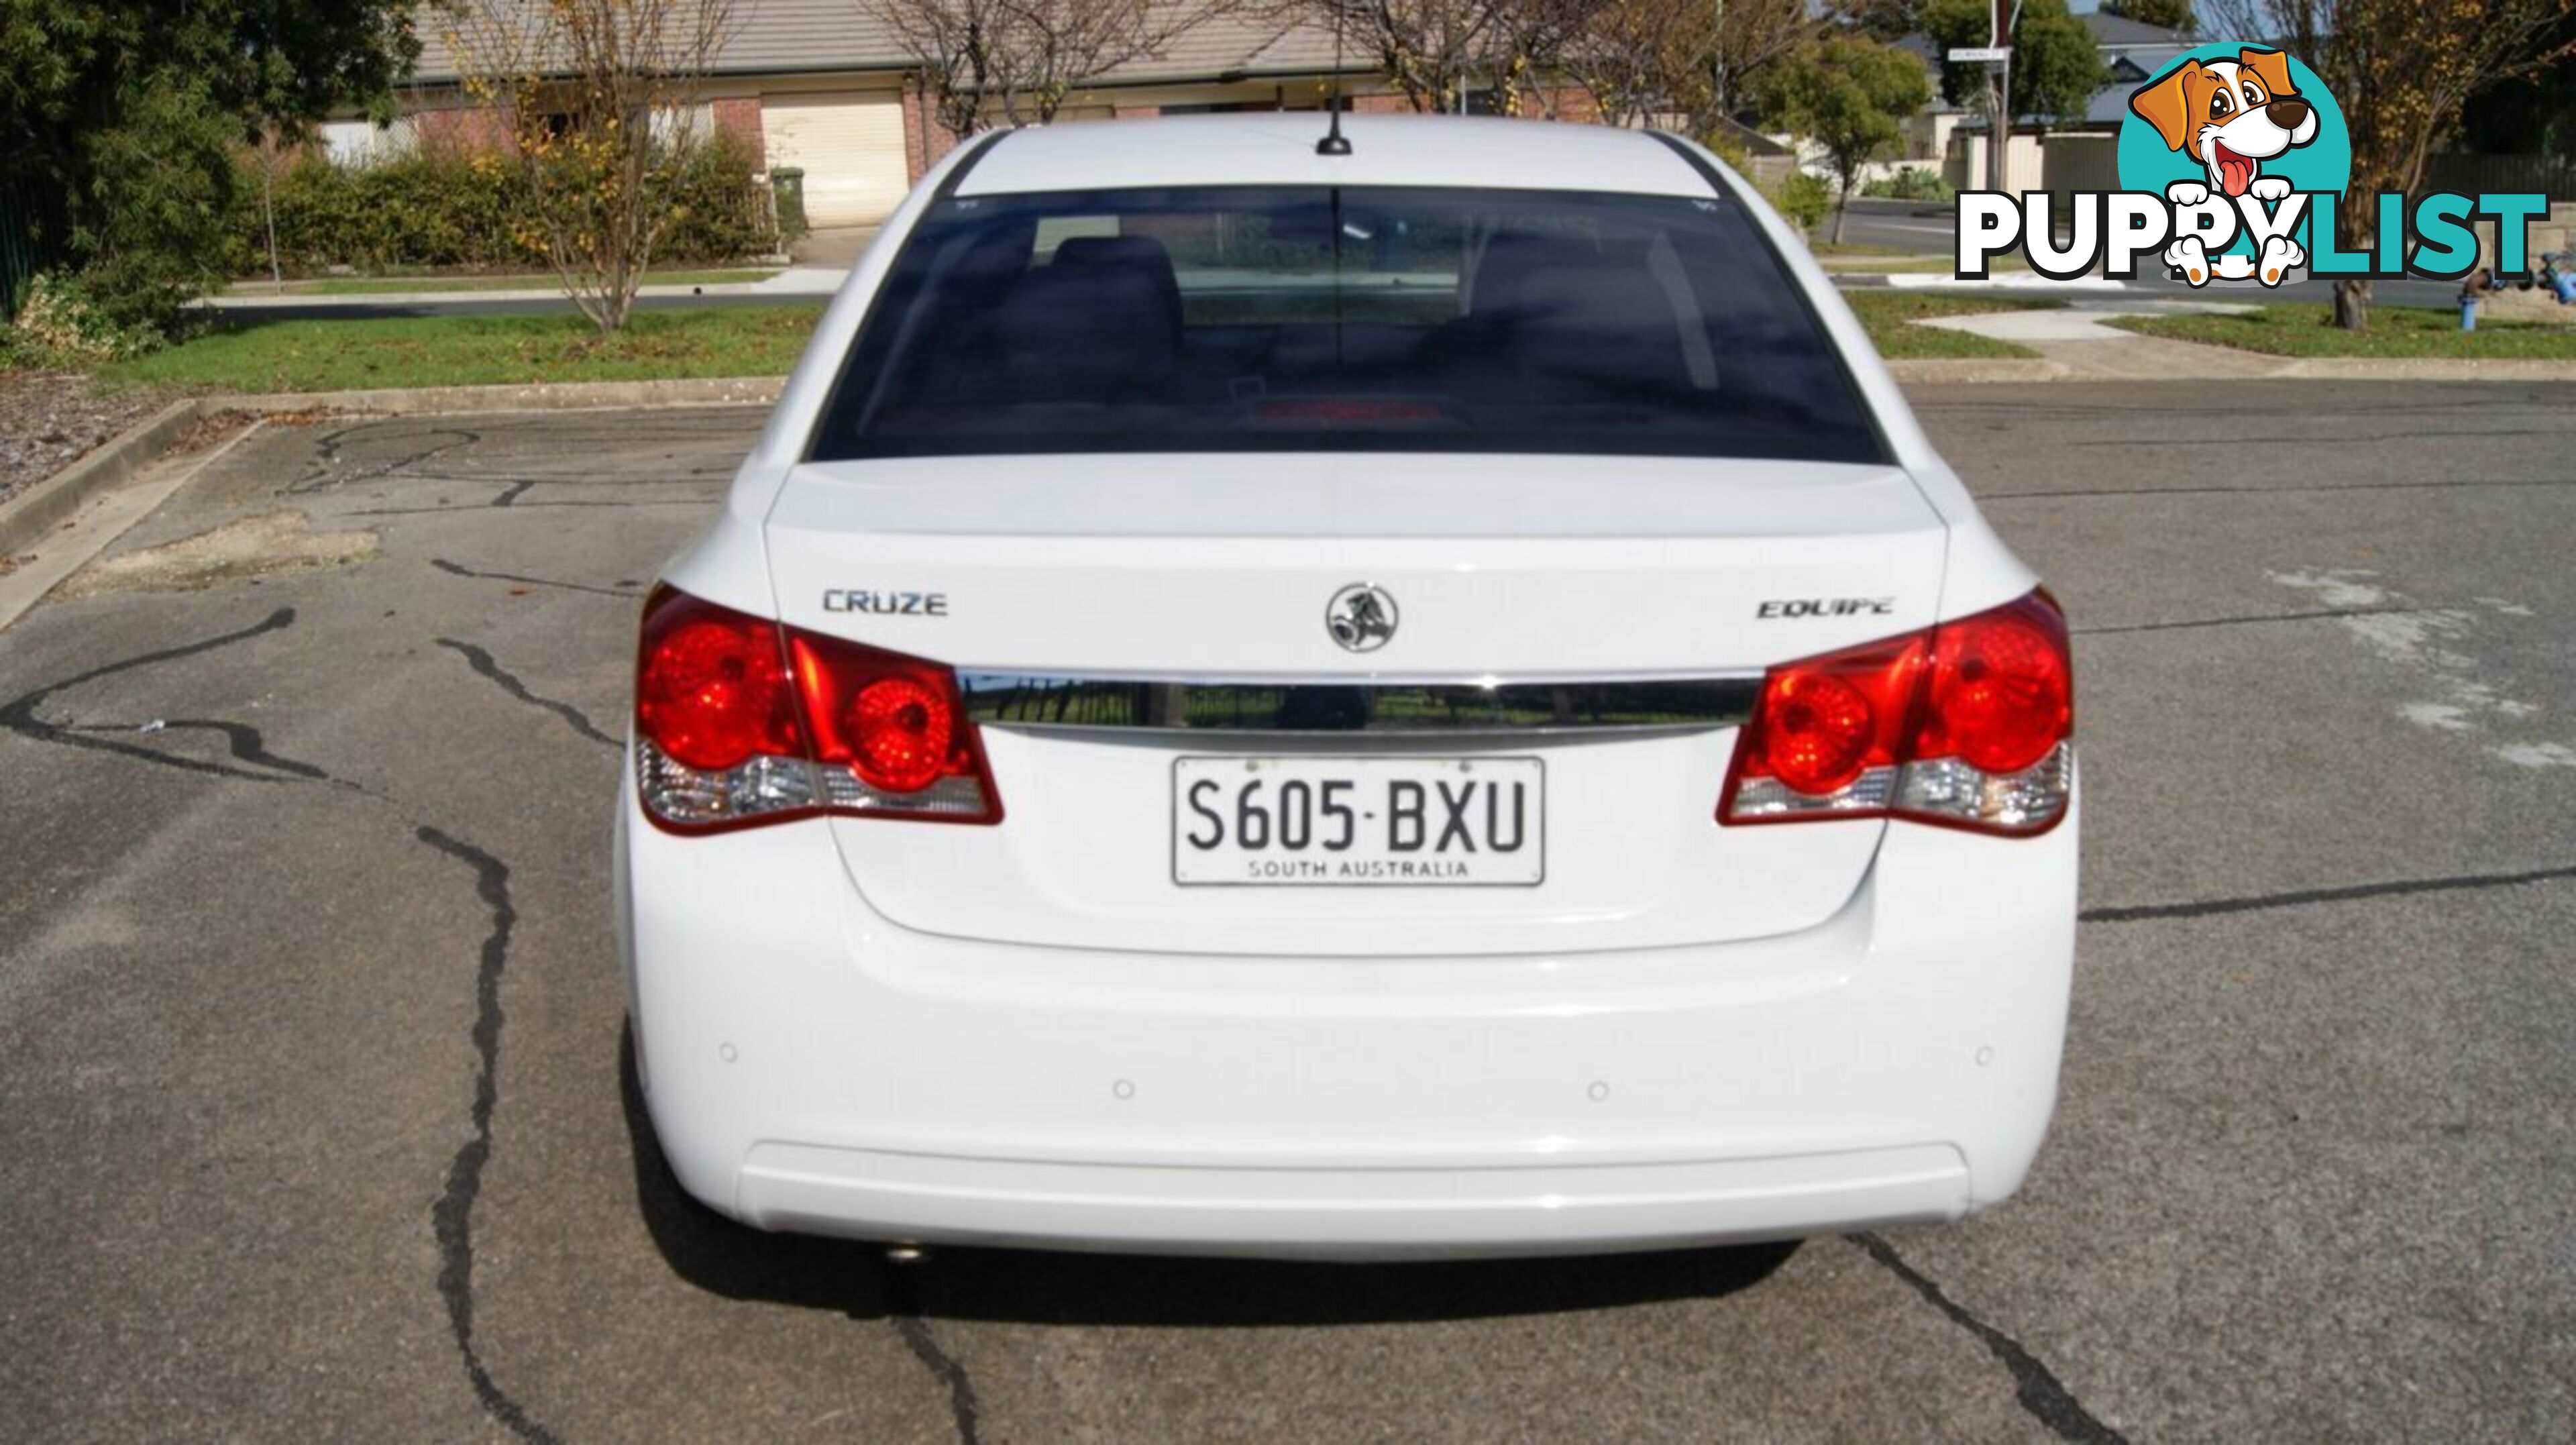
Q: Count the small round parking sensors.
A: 4